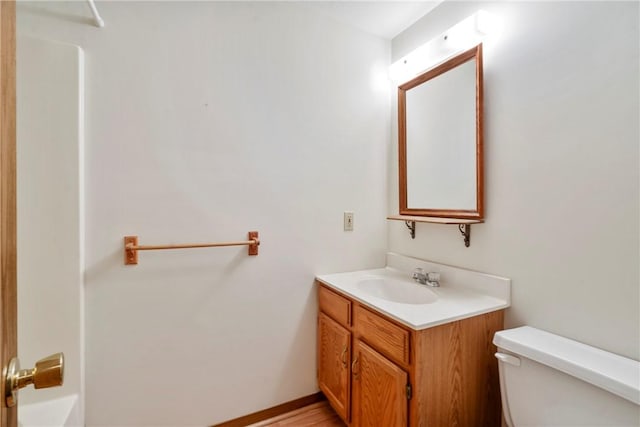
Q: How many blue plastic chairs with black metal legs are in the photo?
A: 0